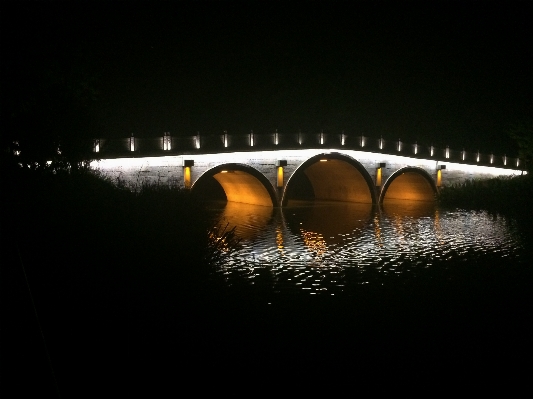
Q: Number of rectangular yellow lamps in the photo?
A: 4